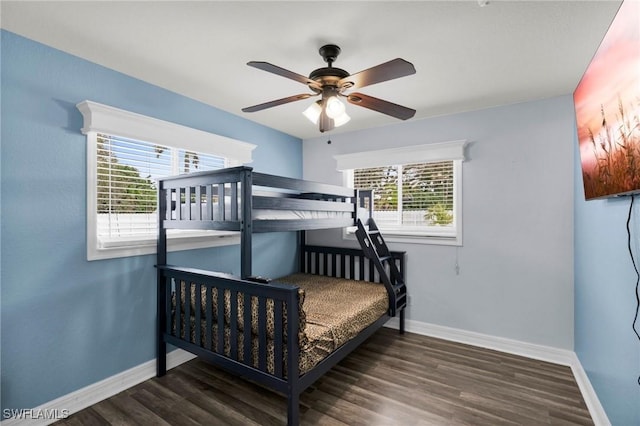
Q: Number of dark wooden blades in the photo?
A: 5